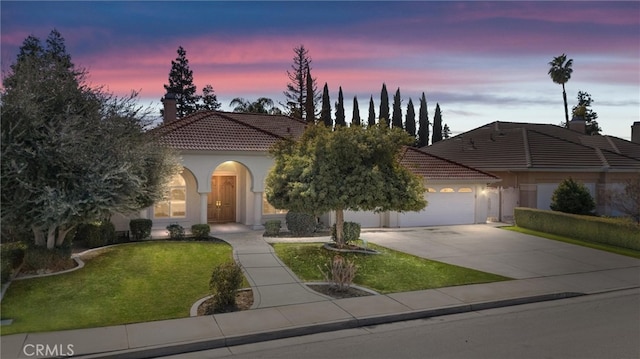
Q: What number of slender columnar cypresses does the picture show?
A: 10